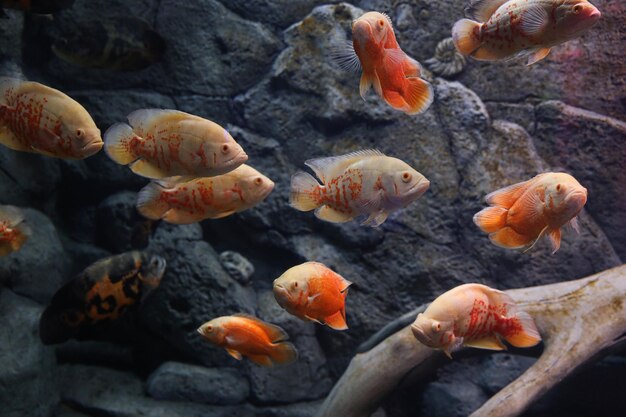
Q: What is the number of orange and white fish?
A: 11